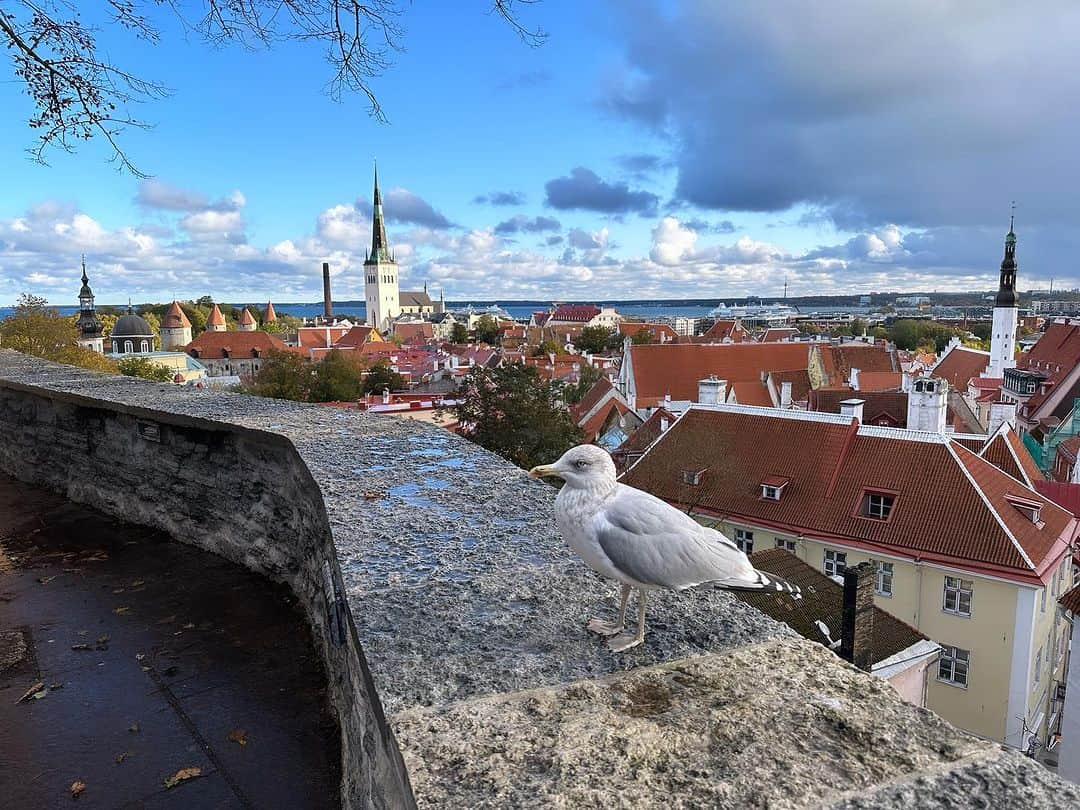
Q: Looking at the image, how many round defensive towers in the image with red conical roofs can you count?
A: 4